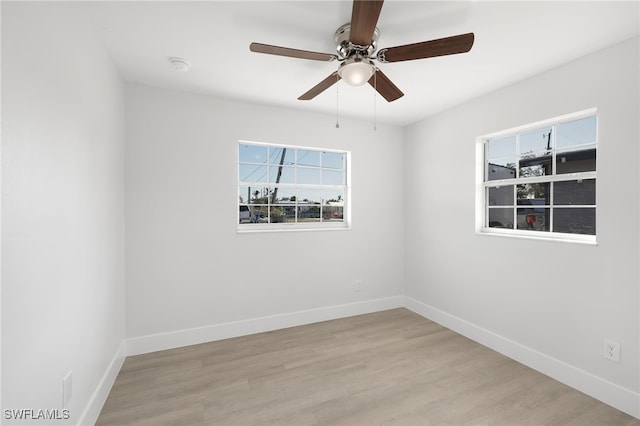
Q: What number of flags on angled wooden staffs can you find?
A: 0